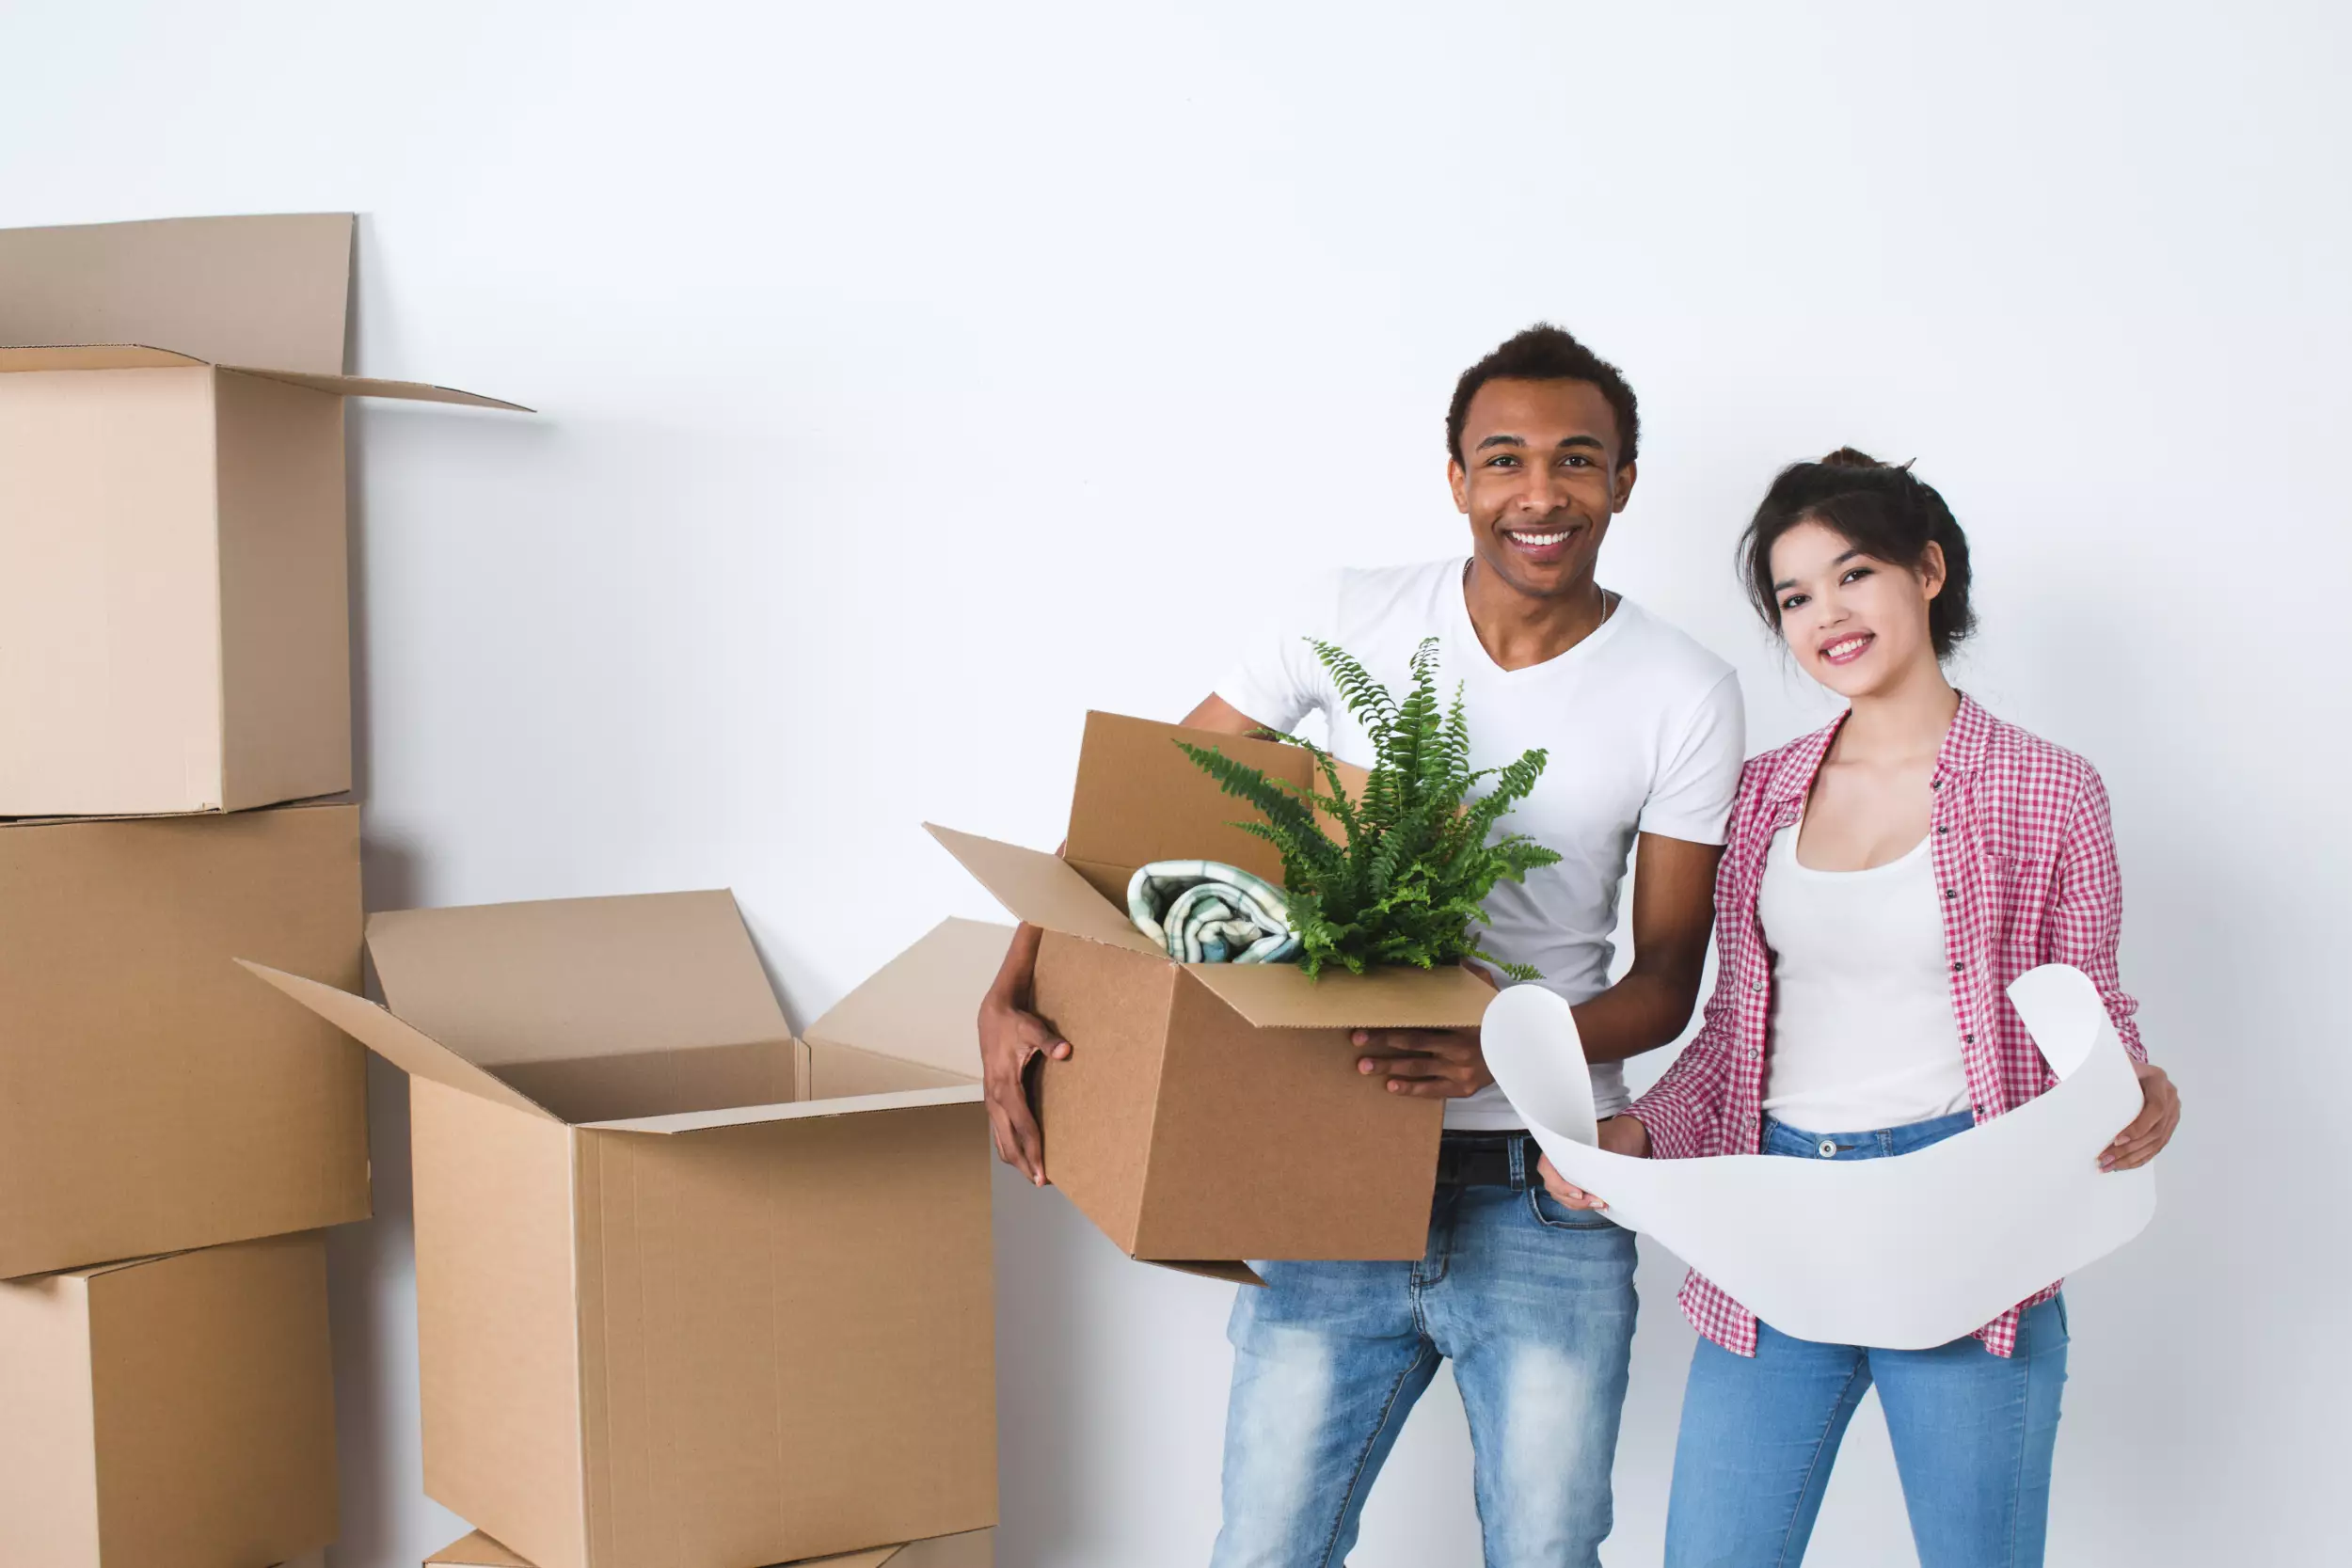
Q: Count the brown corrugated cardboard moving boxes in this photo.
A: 6